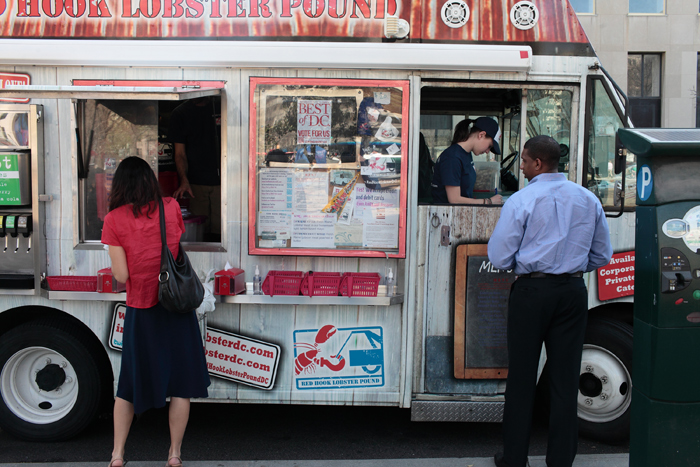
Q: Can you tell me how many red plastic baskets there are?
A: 4